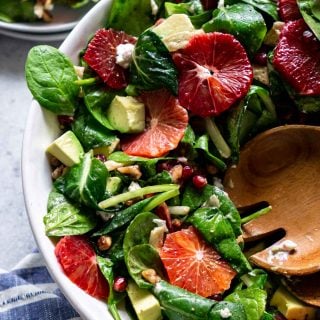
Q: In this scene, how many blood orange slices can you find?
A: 7